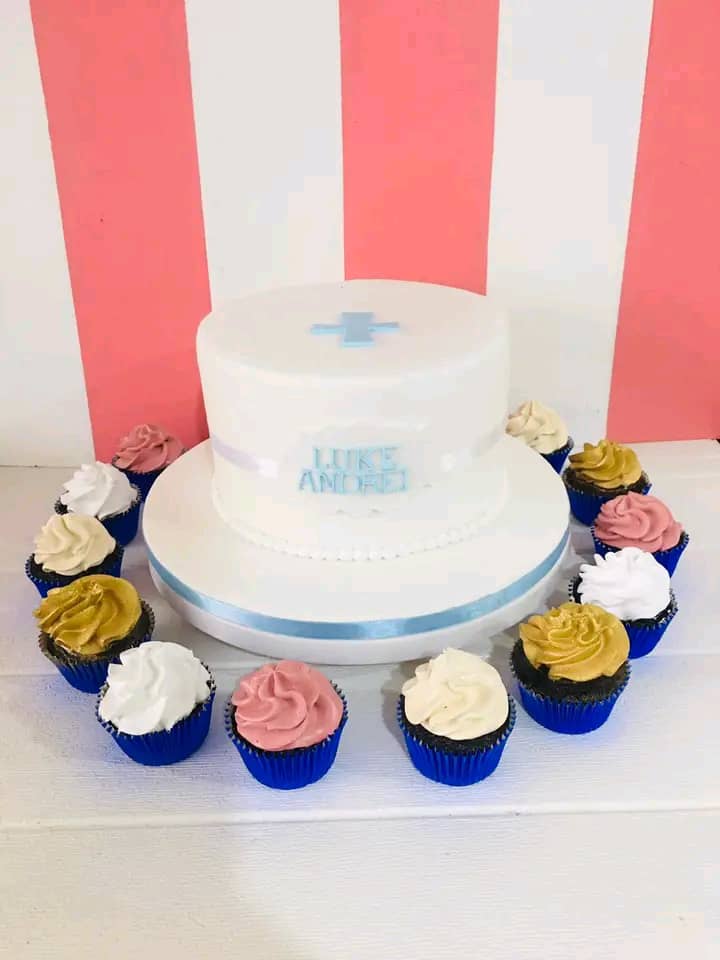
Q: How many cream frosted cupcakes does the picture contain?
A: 3